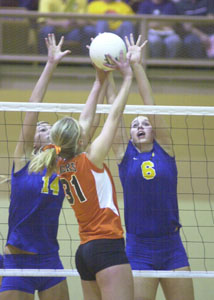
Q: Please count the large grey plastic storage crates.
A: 0